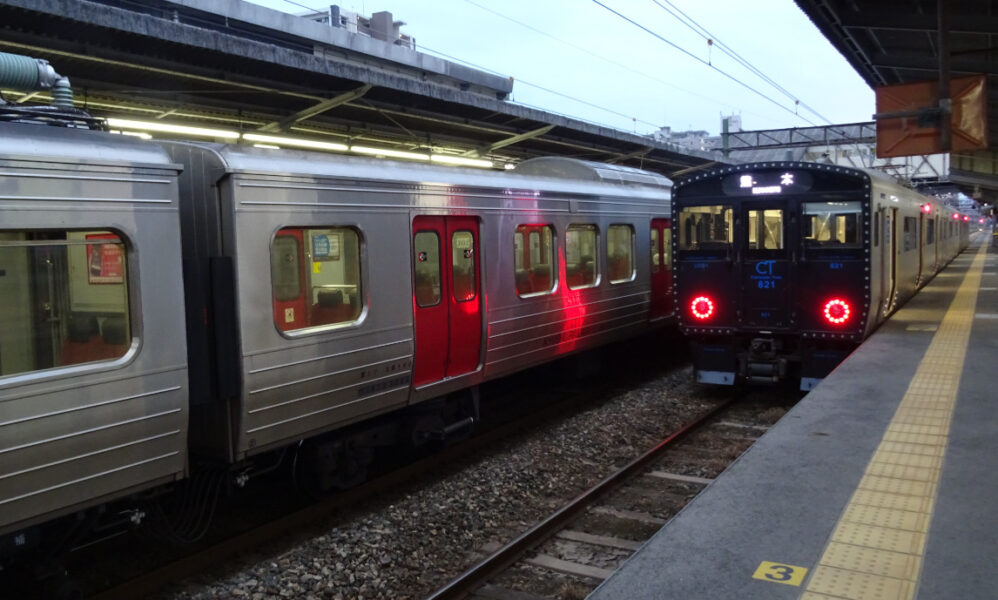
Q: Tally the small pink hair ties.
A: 0